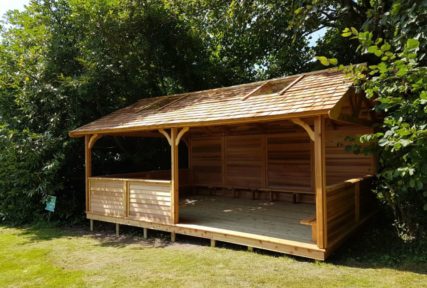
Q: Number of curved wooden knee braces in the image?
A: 4